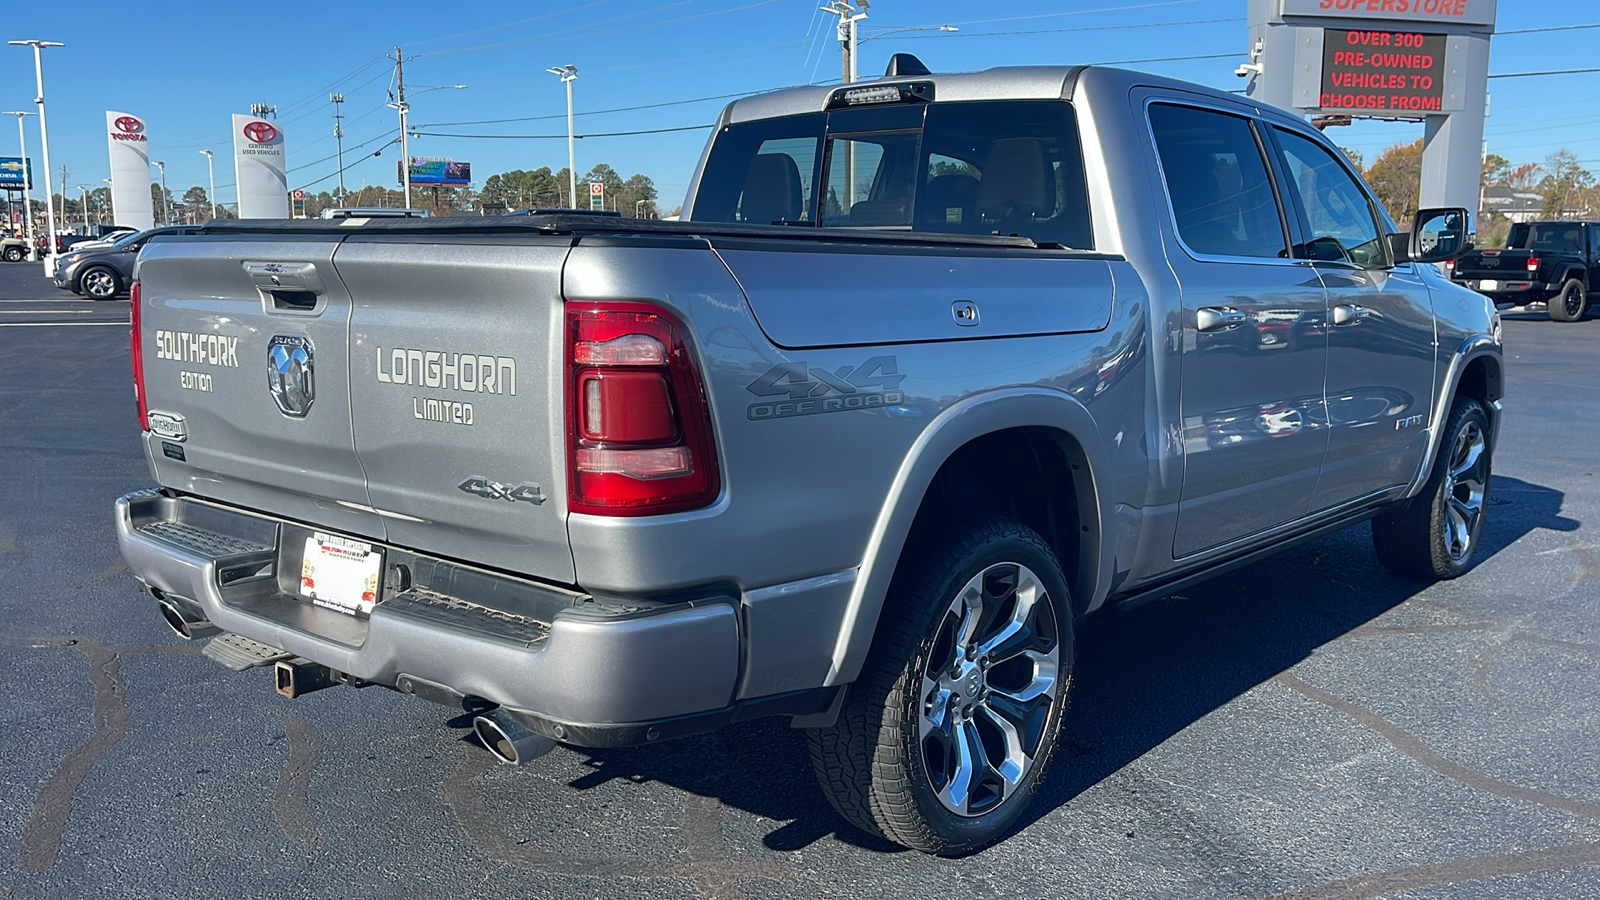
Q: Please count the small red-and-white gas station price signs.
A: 2